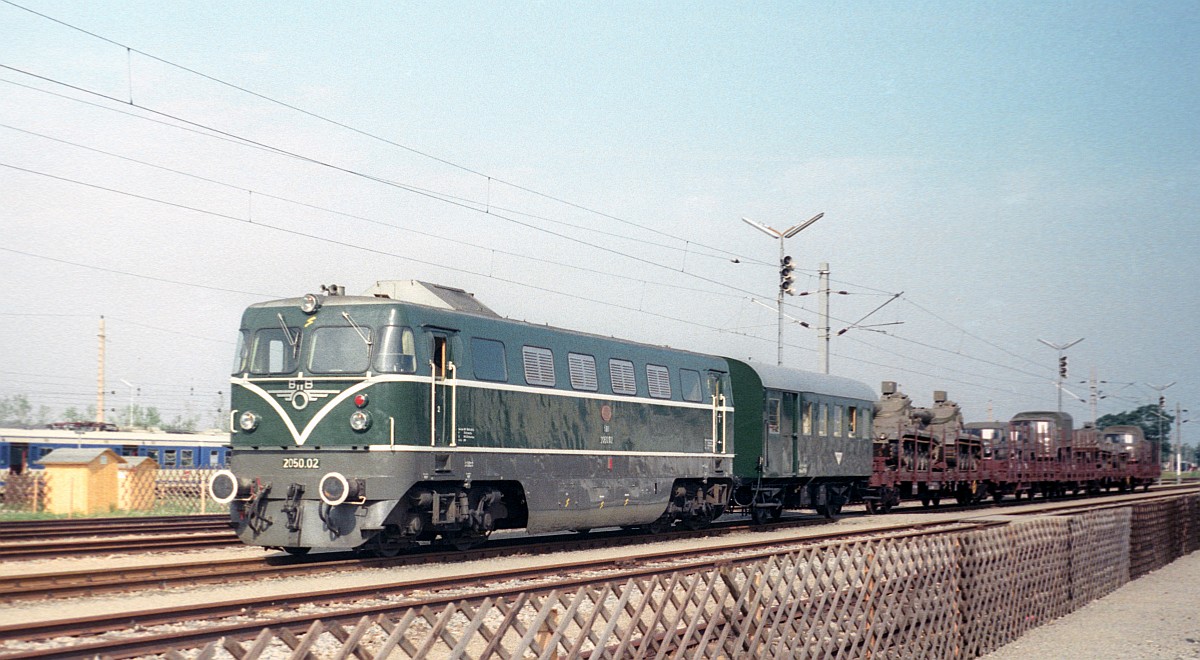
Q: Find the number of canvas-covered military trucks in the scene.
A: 3